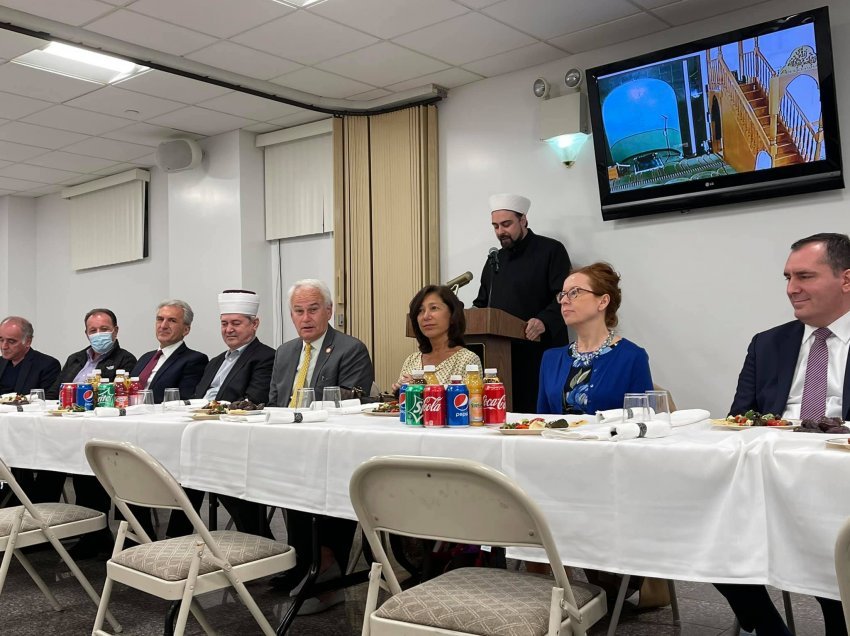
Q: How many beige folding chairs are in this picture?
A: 4